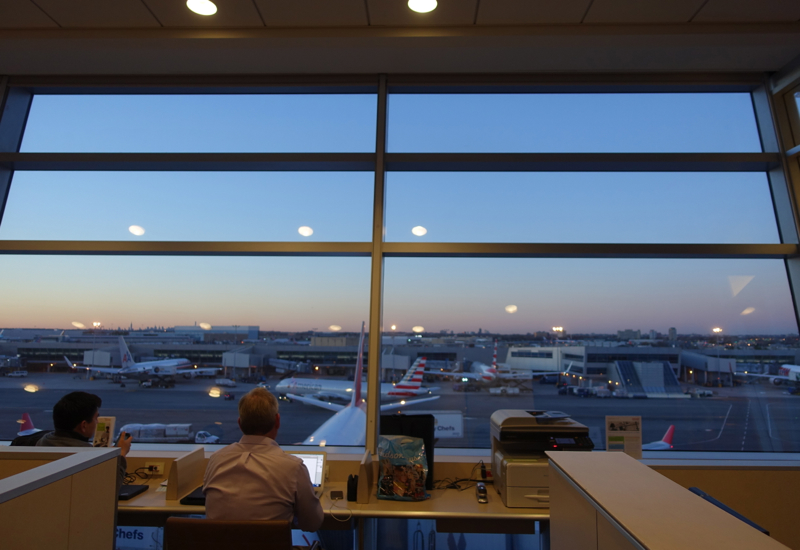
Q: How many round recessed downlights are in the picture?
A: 2